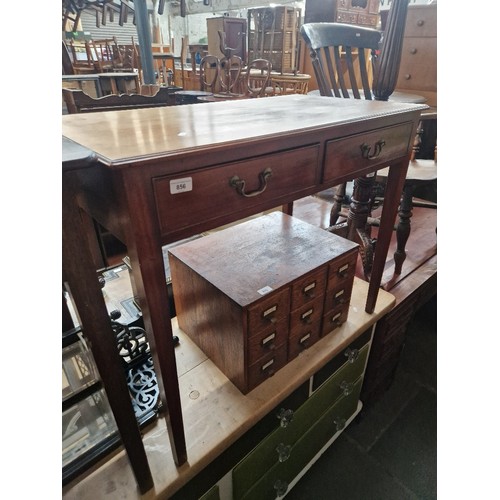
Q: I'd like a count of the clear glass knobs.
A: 6